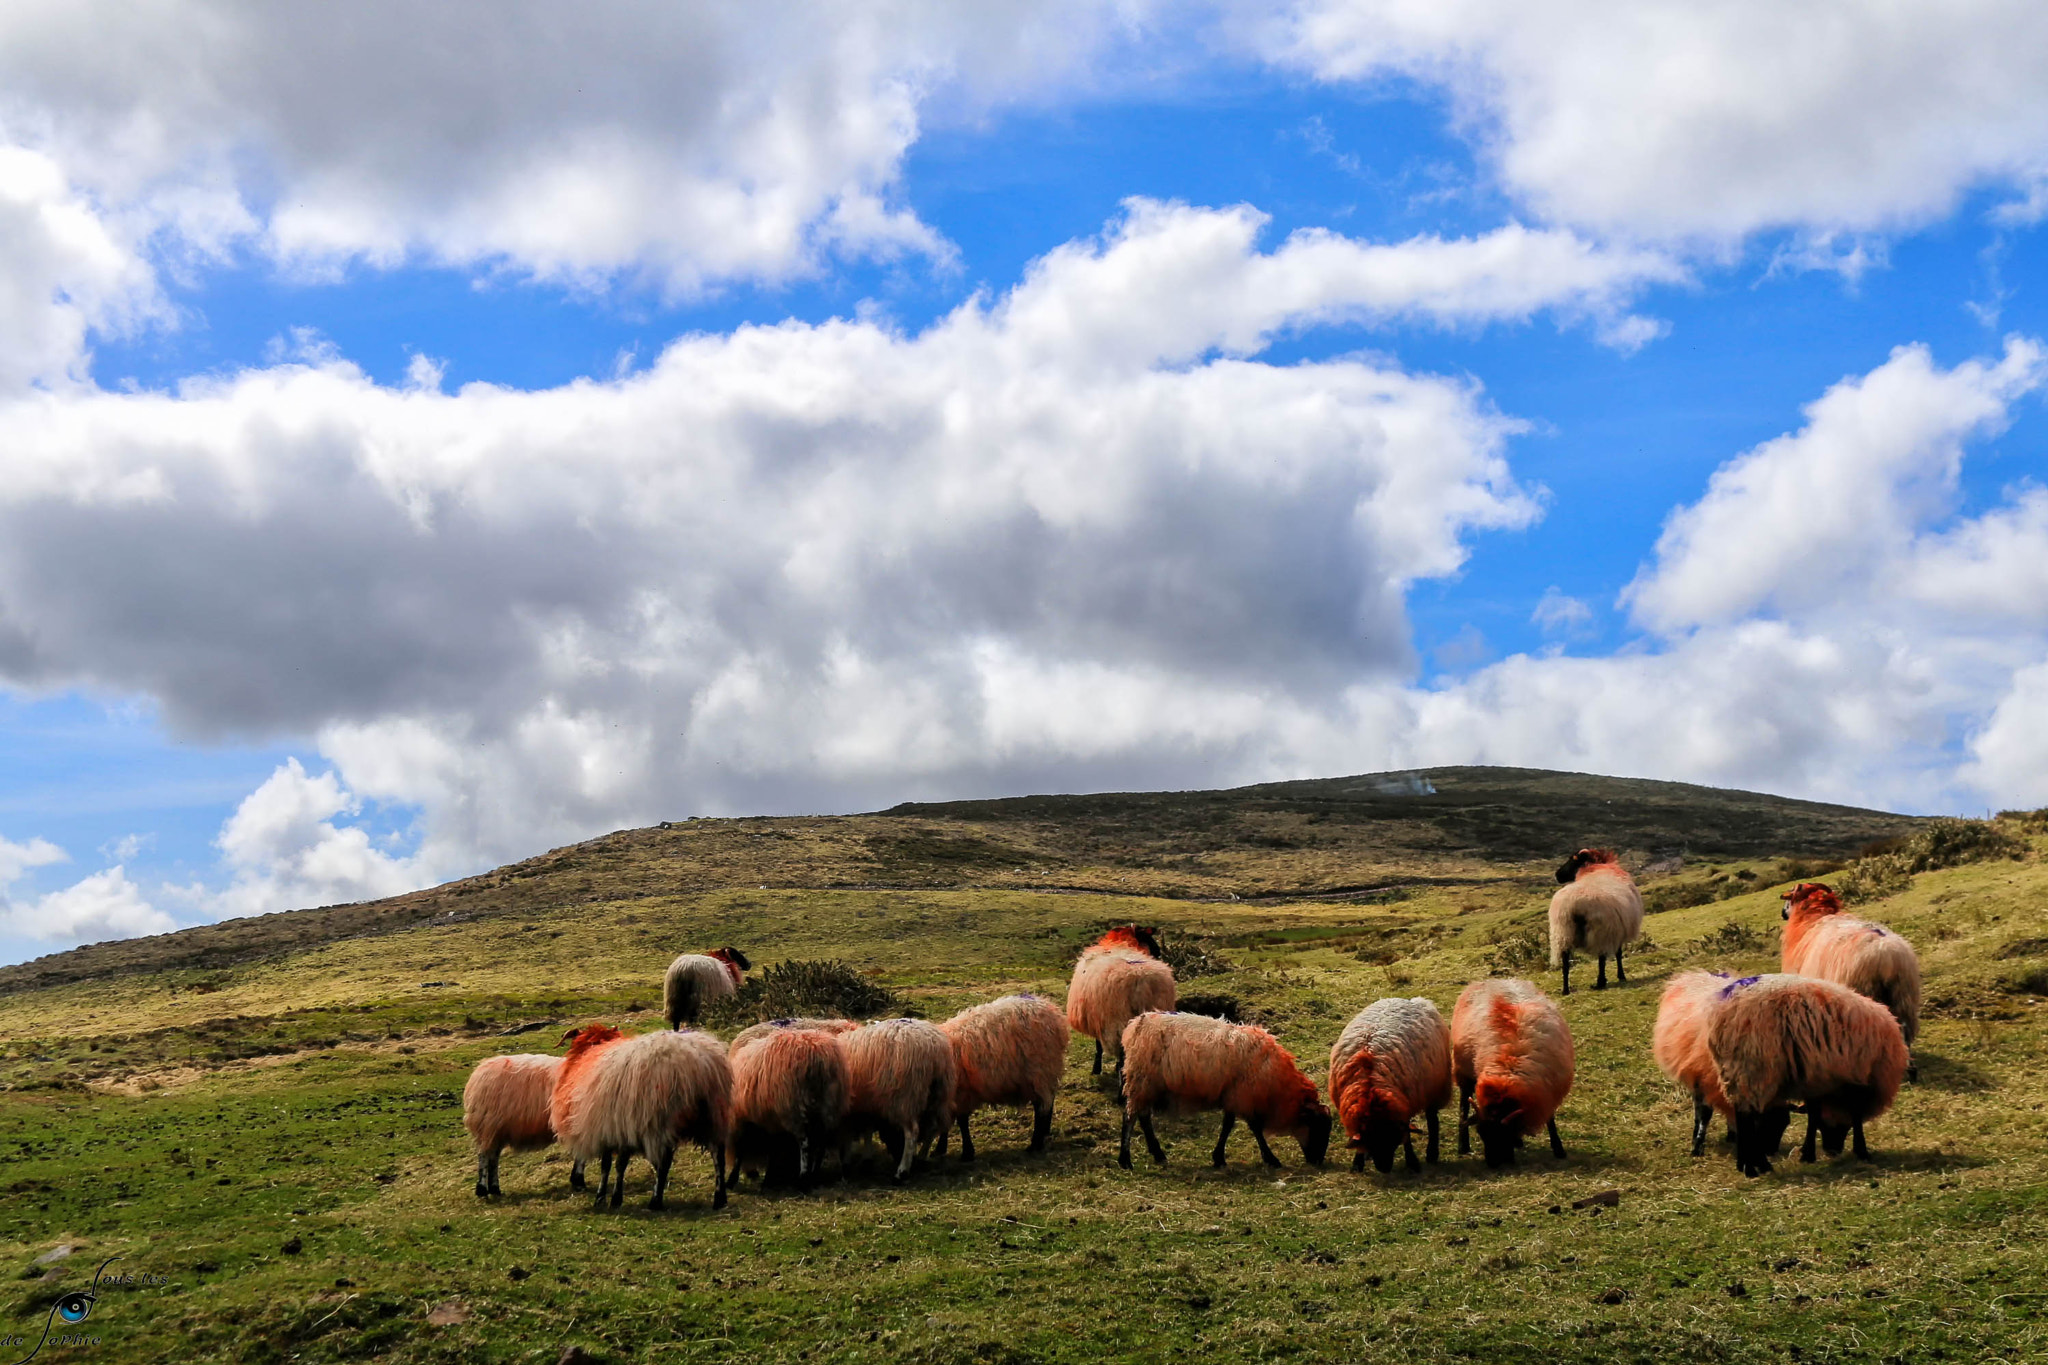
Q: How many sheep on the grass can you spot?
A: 15